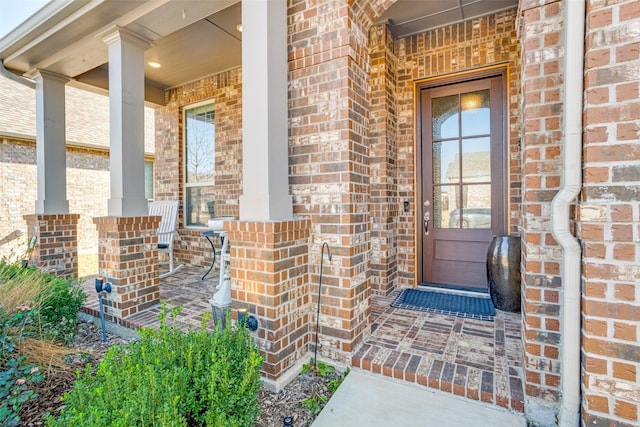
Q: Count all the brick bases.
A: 3